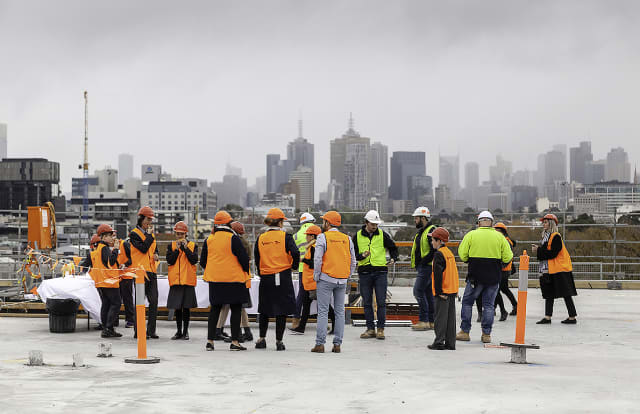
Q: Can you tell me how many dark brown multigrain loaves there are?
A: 0